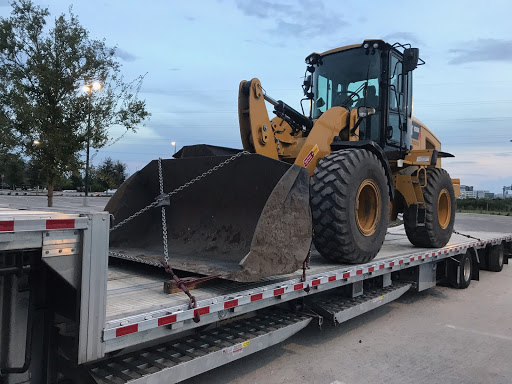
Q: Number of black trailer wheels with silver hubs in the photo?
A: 2